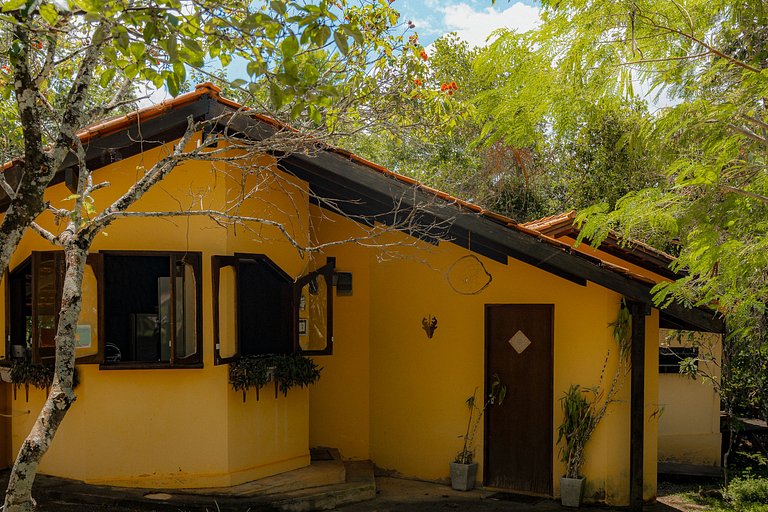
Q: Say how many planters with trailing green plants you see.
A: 2